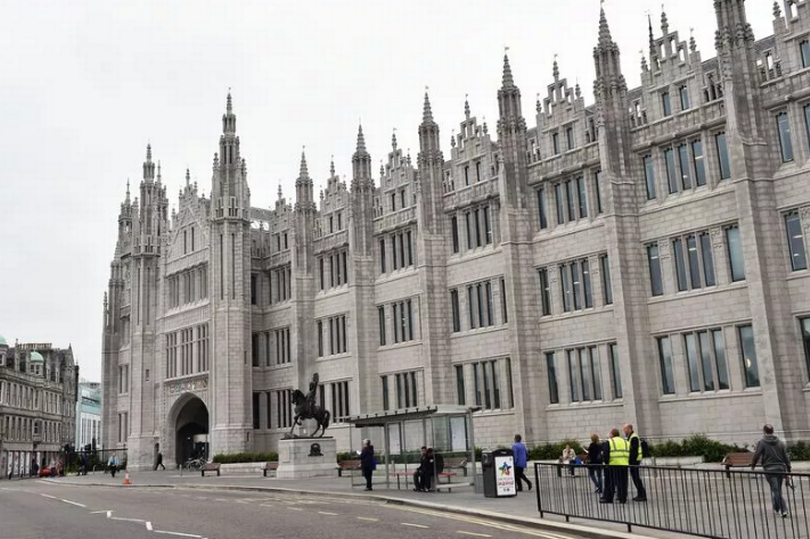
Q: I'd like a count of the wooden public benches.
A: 6